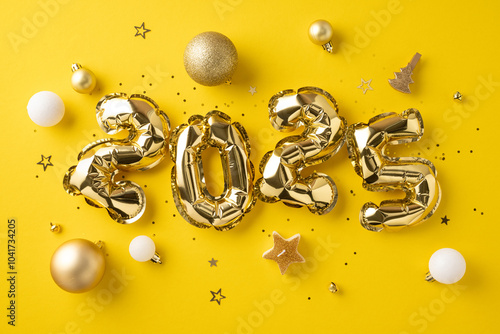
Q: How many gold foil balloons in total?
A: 4